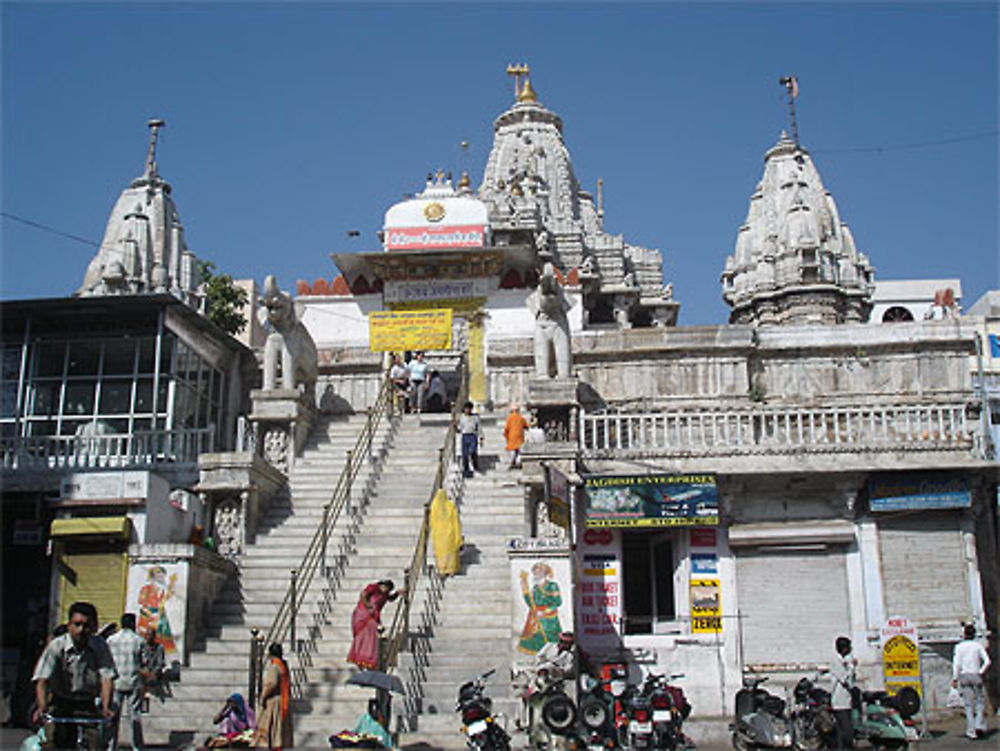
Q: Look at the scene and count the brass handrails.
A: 2